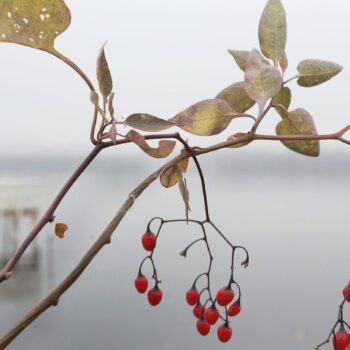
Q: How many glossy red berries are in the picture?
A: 12